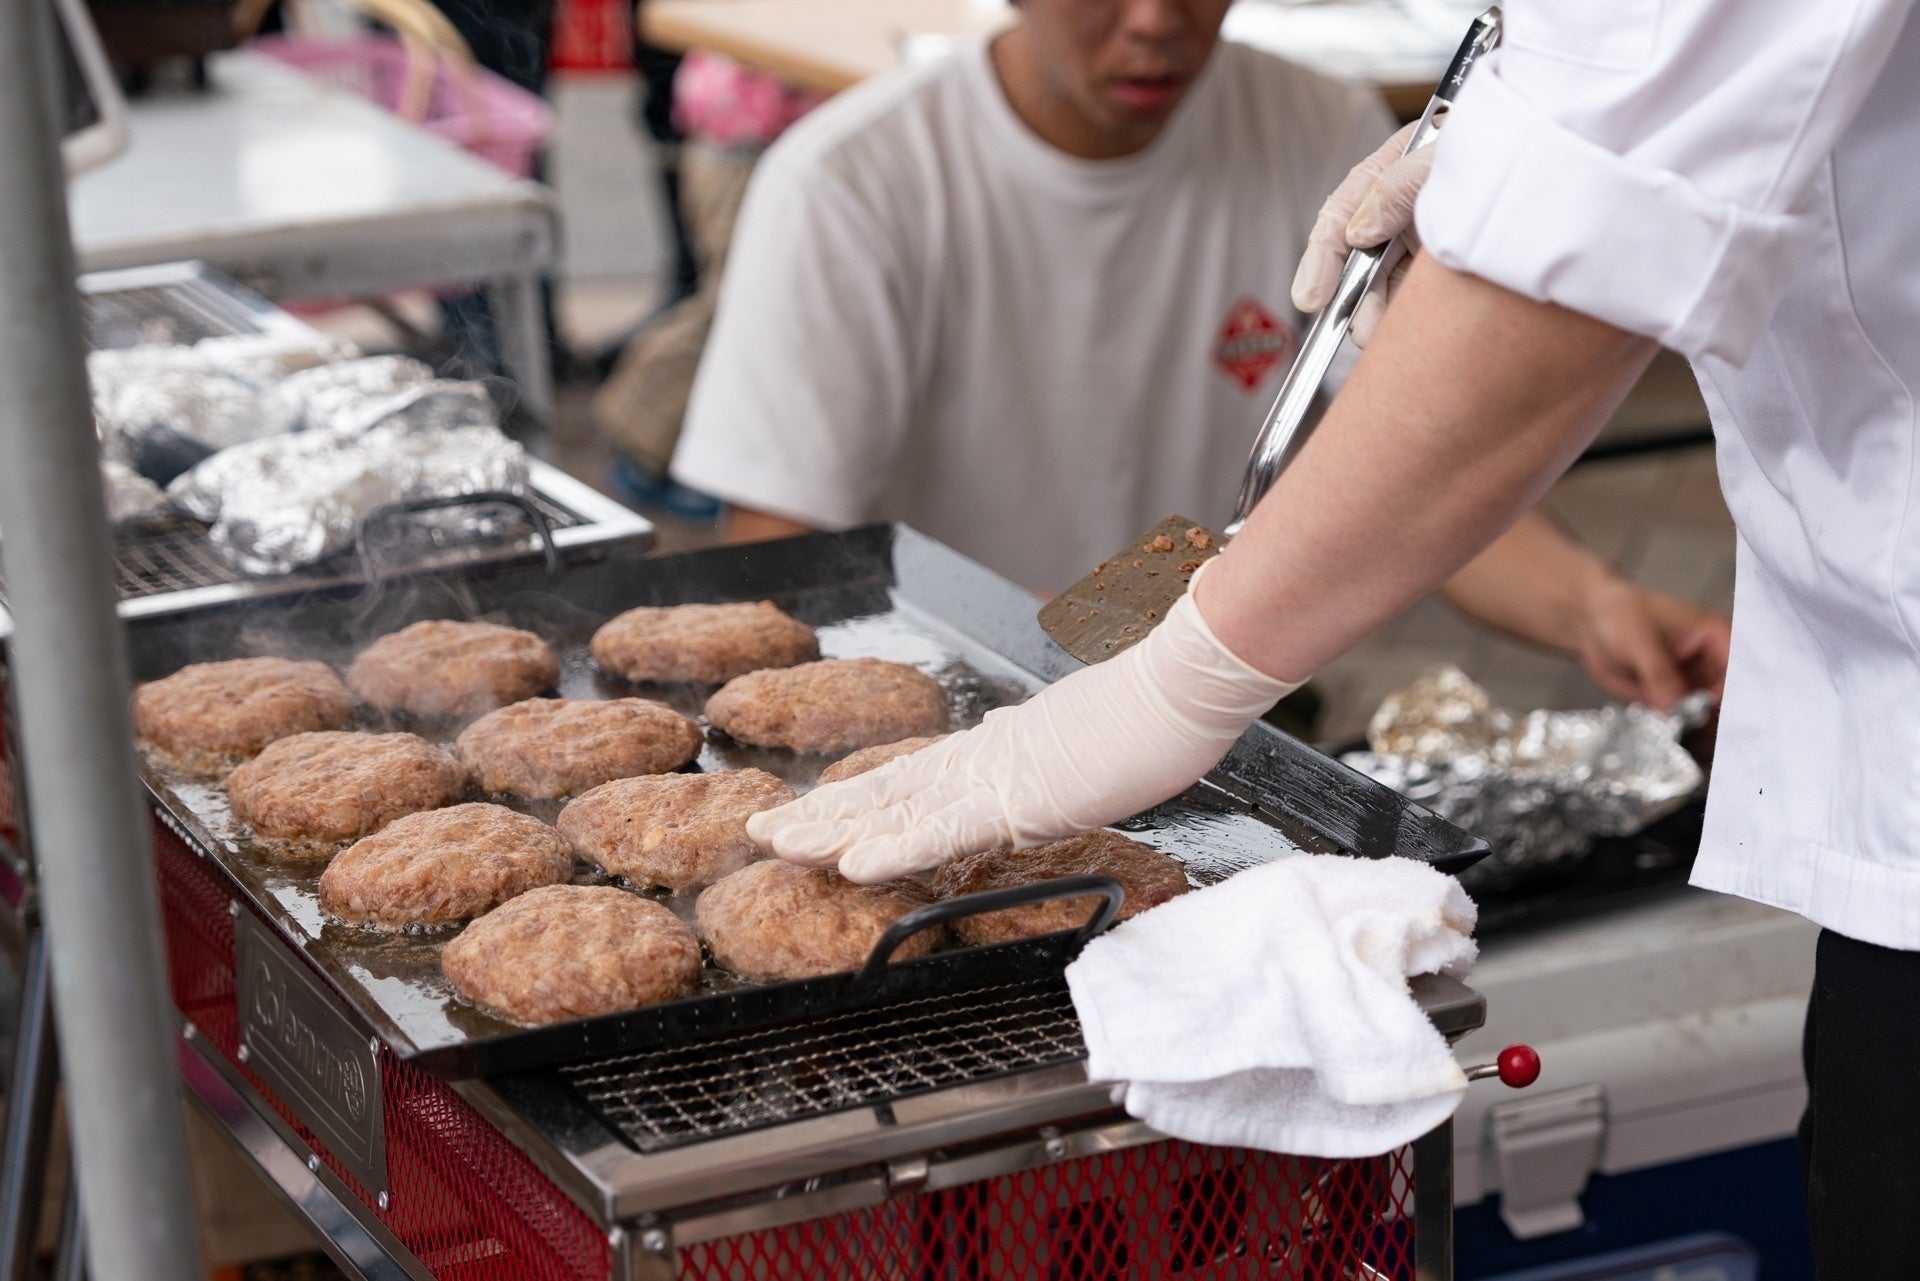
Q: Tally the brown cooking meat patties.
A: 12